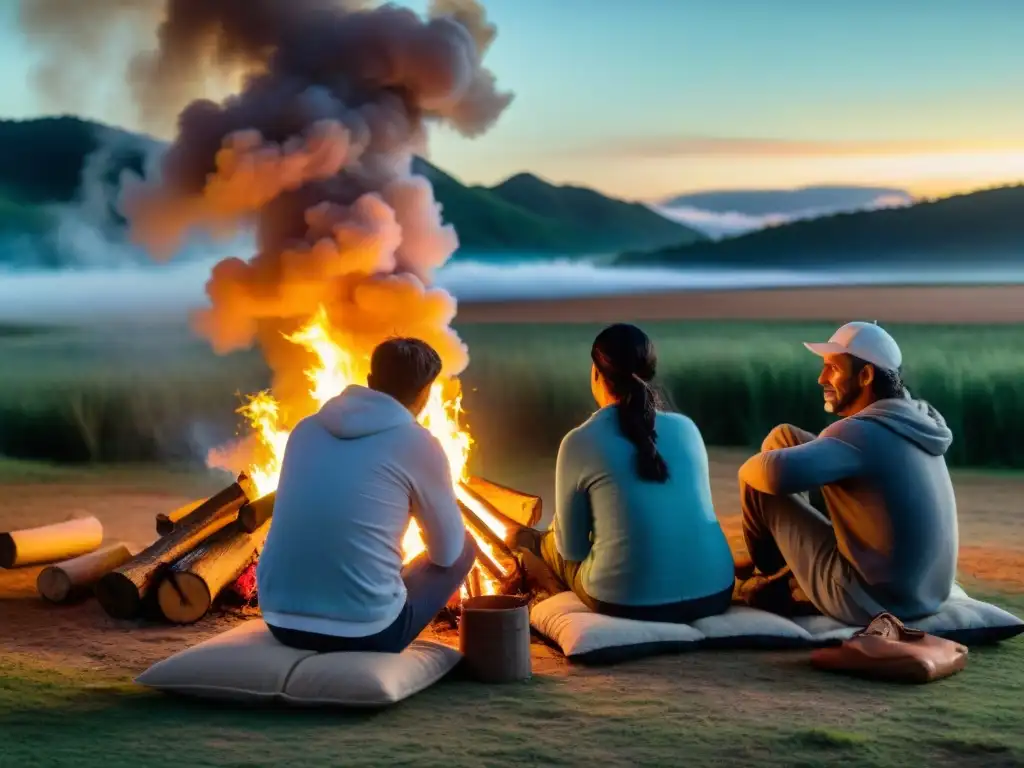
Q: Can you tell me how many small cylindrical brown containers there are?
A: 1